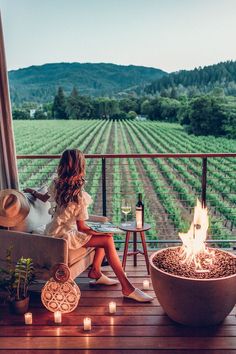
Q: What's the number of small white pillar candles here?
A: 5